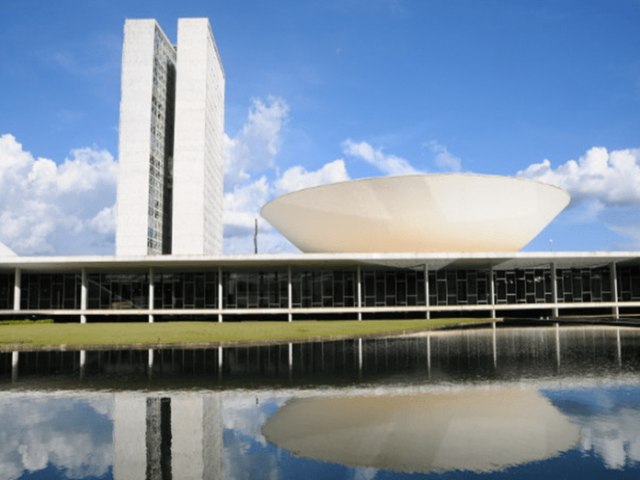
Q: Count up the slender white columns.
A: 10